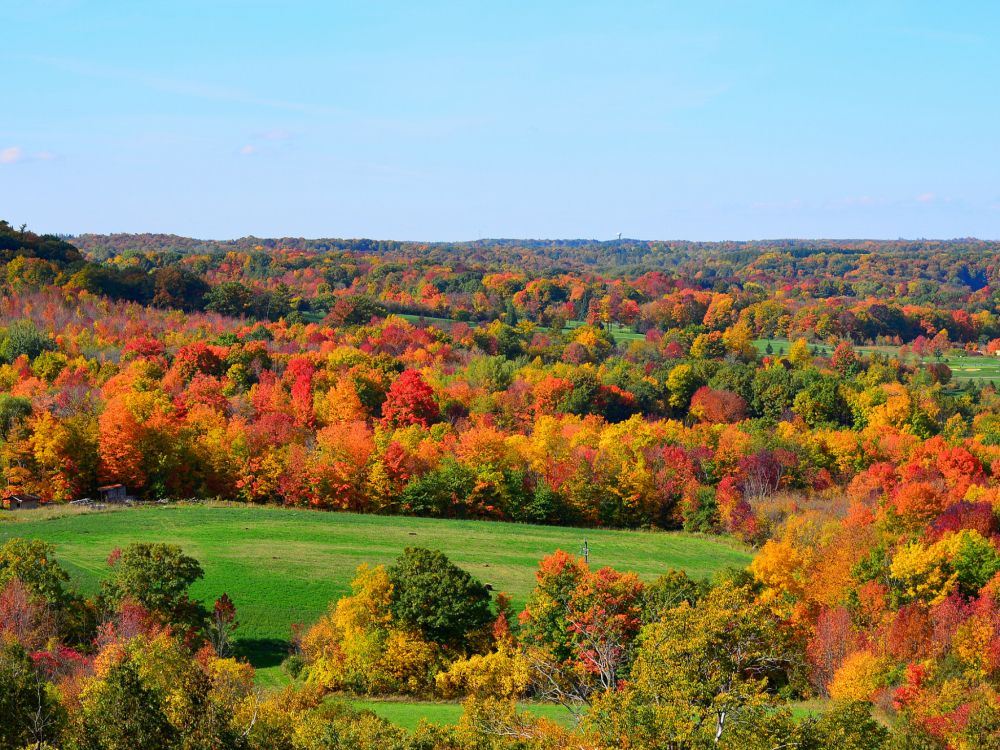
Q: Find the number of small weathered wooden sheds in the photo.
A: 2